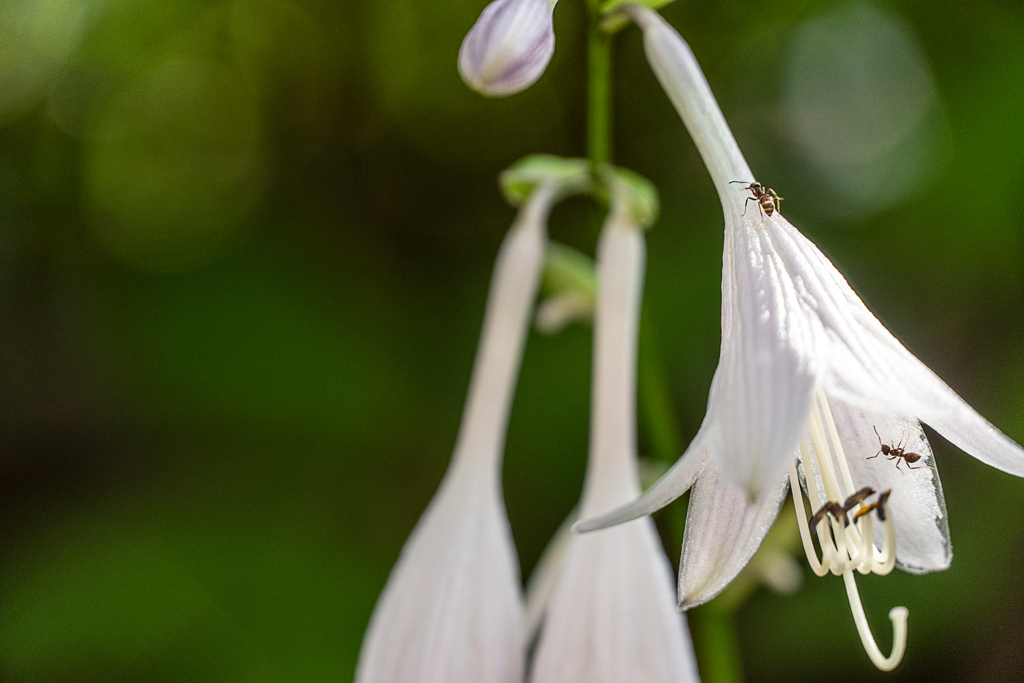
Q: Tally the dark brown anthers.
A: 5